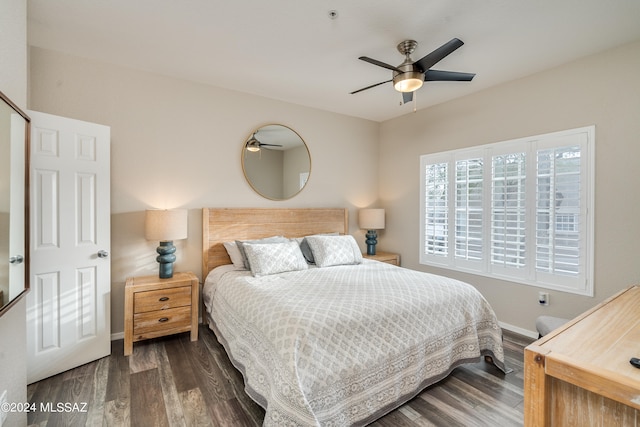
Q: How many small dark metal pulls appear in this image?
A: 2